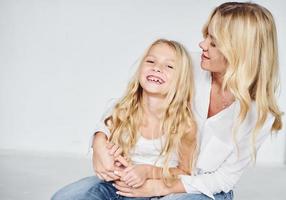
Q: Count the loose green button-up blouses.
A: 0